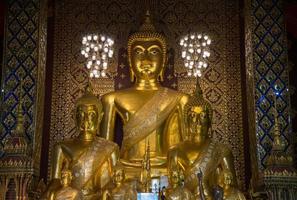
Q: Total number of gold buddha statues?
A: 7